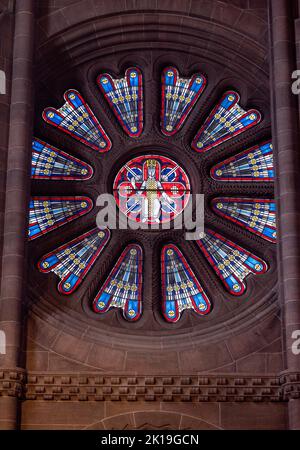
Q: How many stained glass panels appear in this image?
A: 13